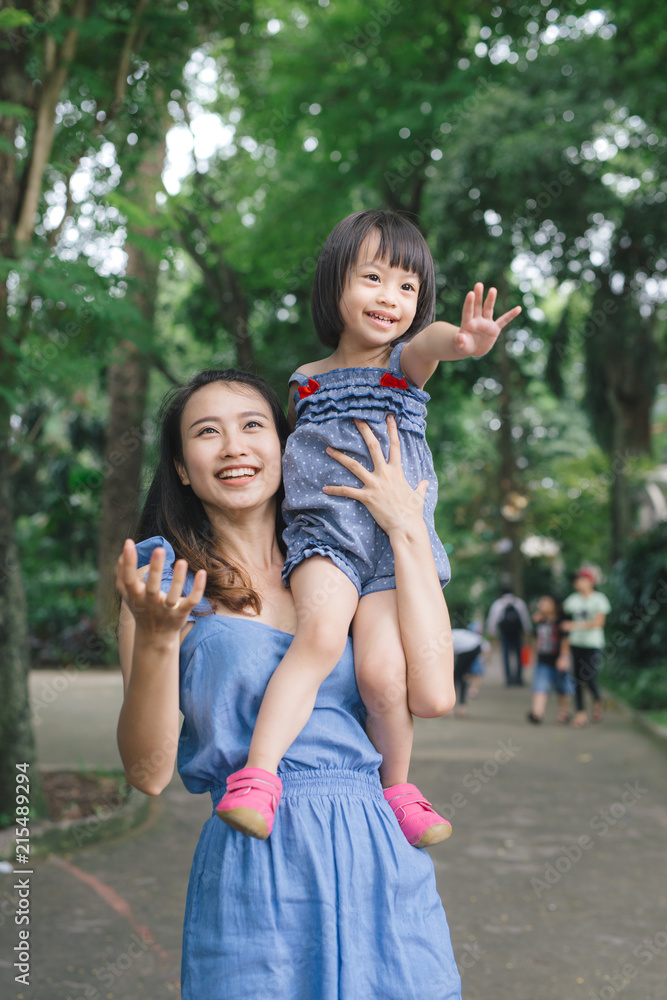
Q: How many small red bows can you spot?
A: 2